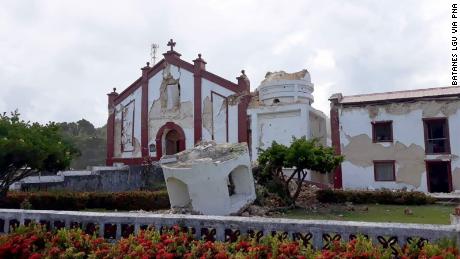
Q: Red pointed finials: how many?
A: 4